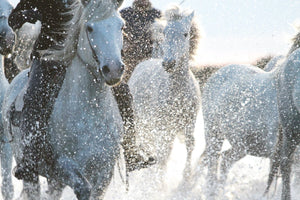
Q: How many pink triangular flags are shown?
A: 0